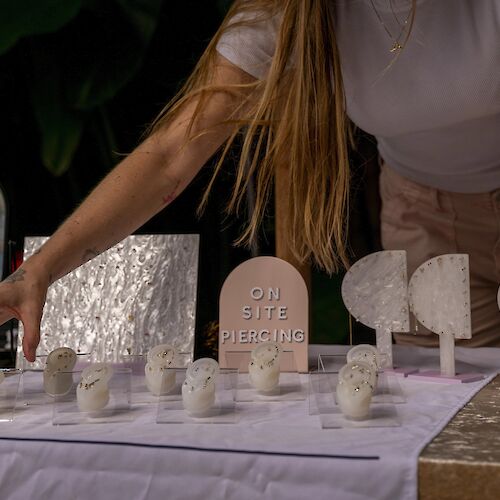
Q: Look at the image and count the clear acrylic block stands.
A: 8